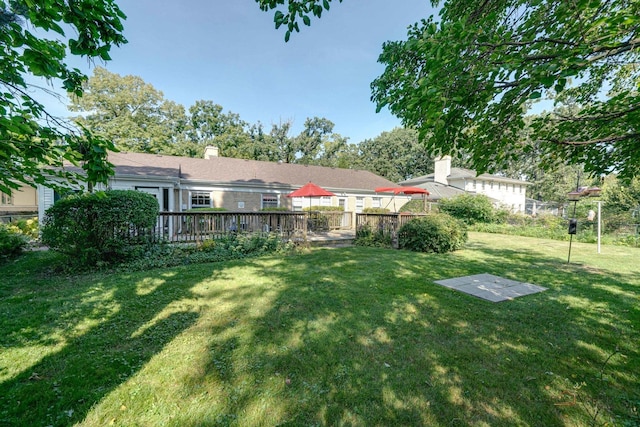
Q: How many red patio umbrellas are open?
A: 2